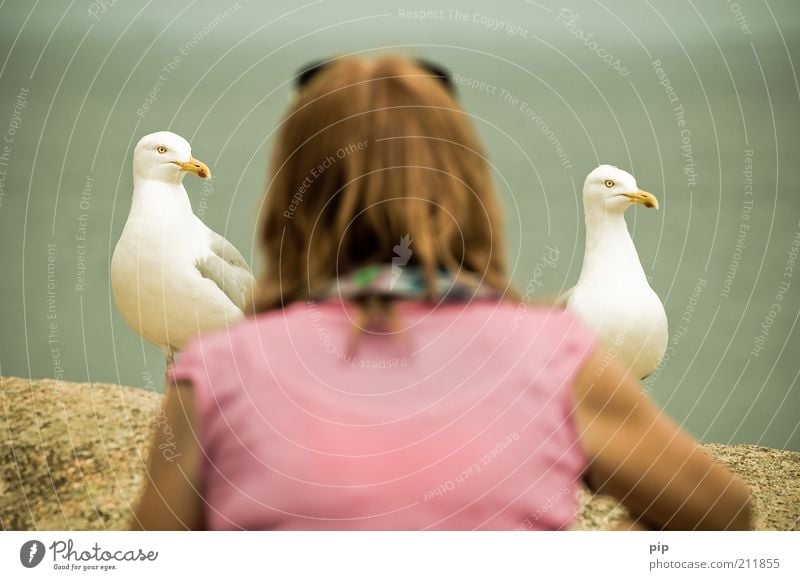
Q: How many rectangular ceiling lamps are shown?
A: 0